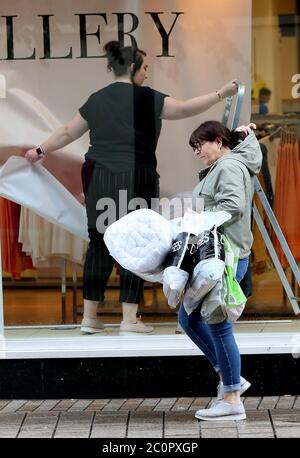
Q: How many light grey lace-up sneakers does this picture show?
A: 2